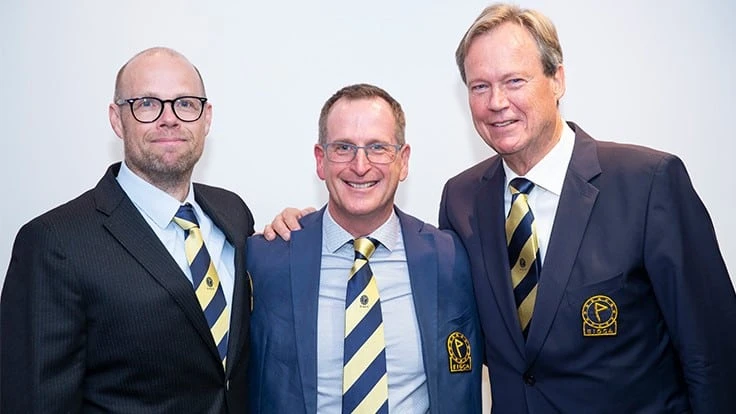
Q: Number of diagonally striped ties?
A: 3